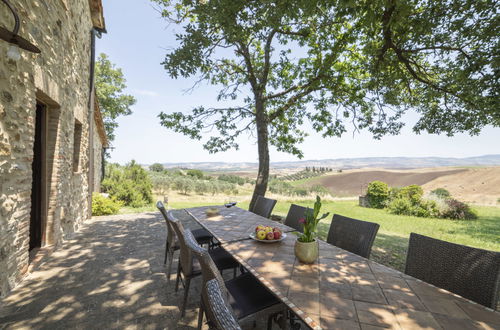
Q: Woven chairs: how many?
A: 8